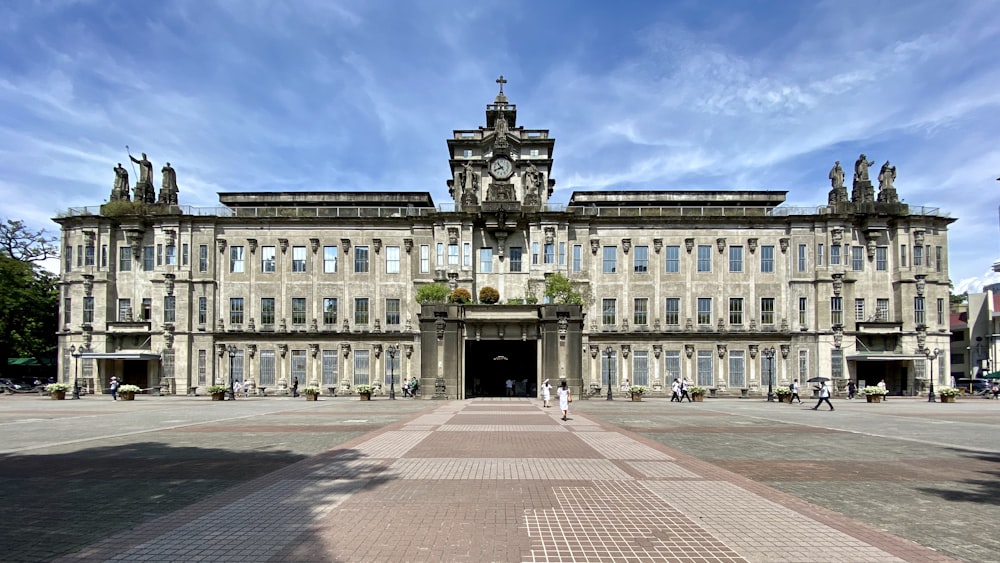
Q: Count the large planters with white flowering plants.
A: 10